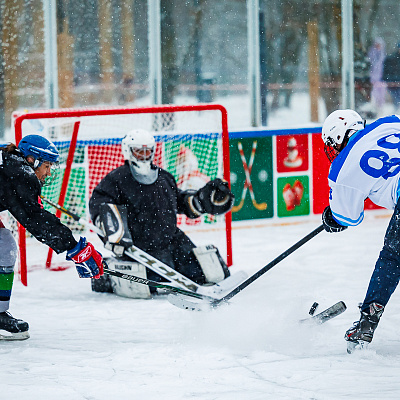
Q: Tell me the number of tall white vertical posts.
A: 4